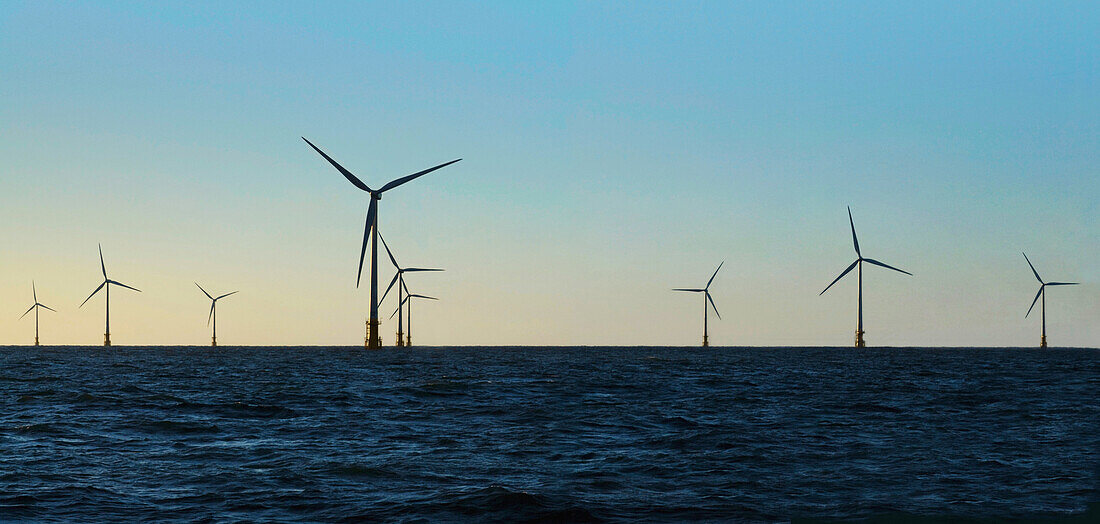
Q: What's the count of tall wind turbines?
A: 9